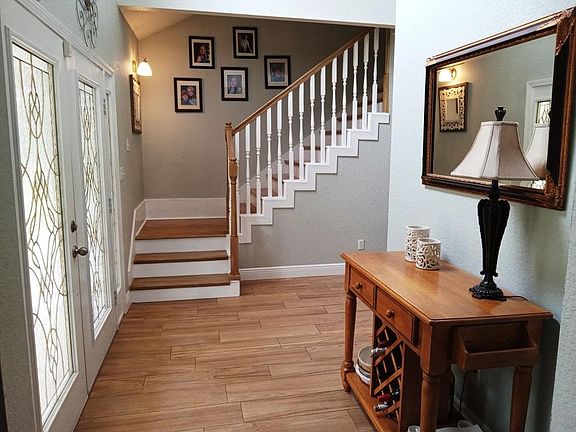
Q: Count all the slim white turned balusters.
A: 14